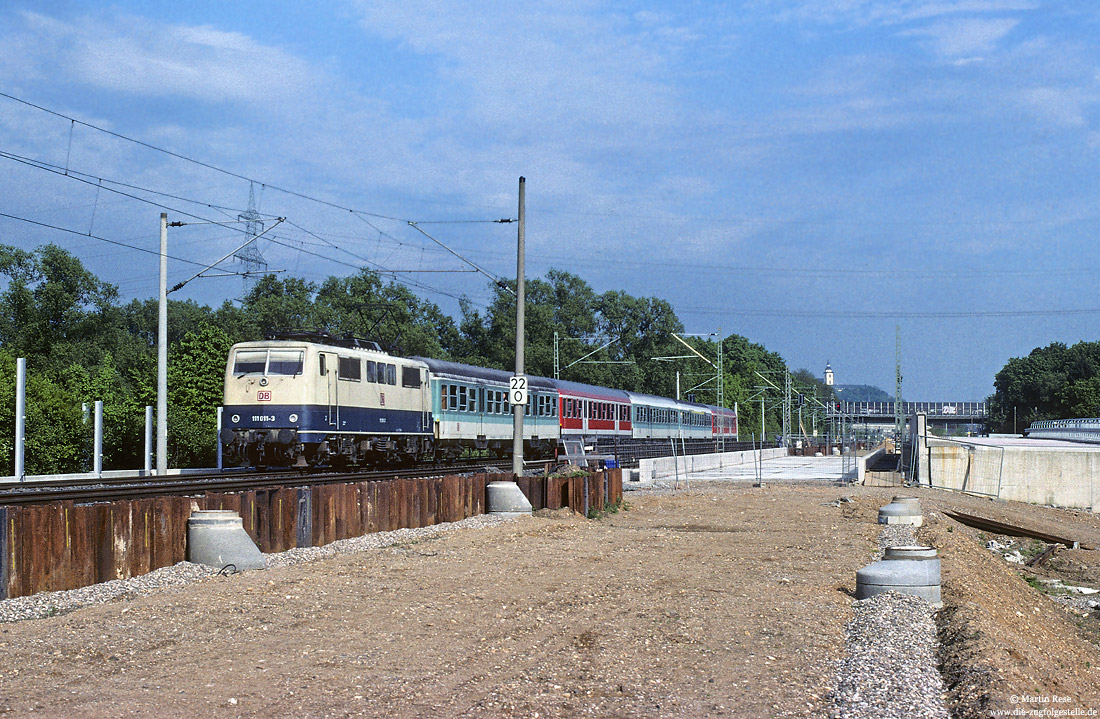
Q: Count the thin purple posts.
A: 0